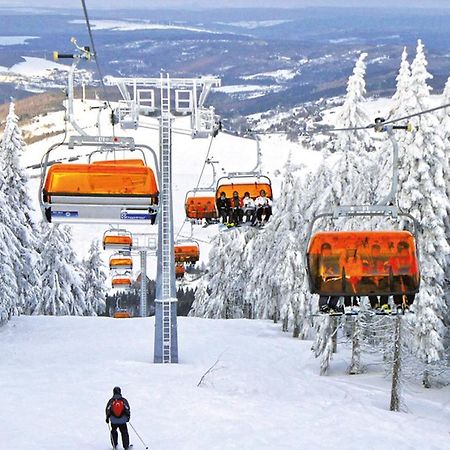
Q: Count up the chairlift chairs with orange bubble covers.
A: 11